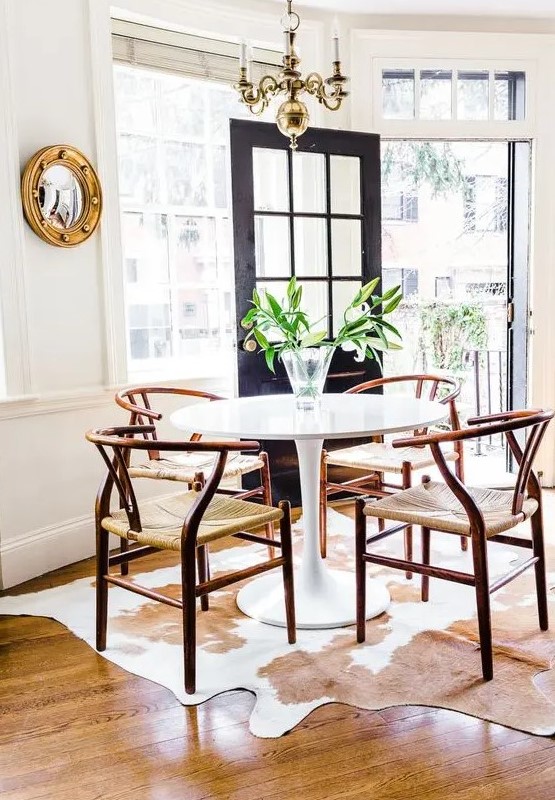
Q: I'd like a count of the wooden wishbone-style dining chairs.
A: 4